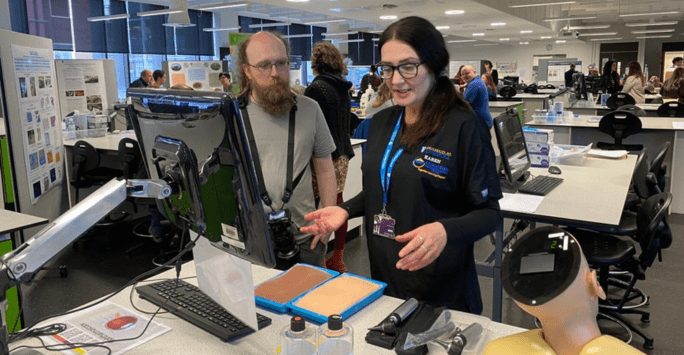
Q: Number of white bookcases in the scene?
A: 0